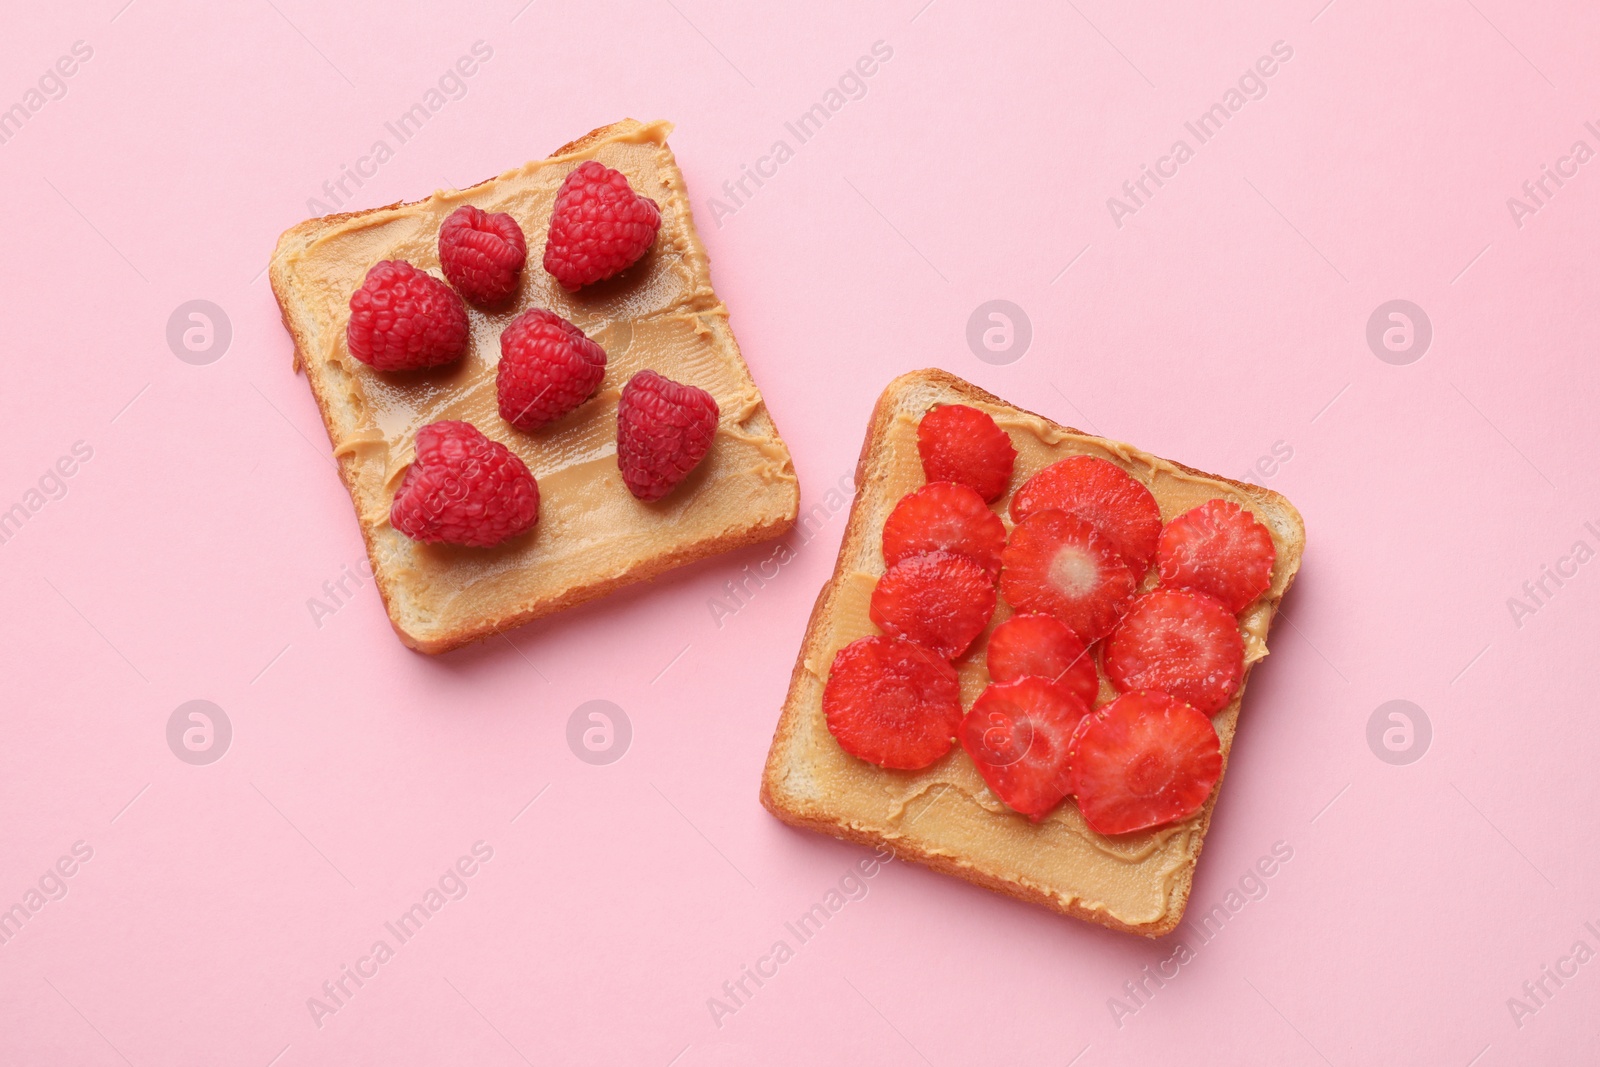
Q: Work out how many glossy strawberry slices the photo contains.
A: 11